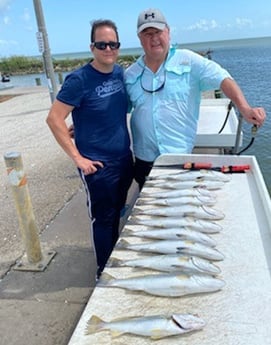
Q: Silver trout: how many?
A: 11